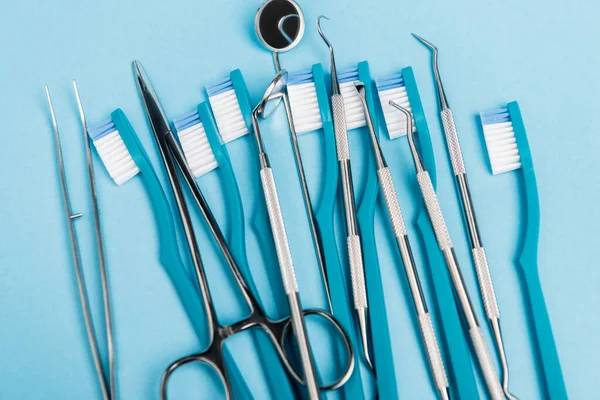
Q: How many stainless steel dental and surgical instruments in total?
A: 8